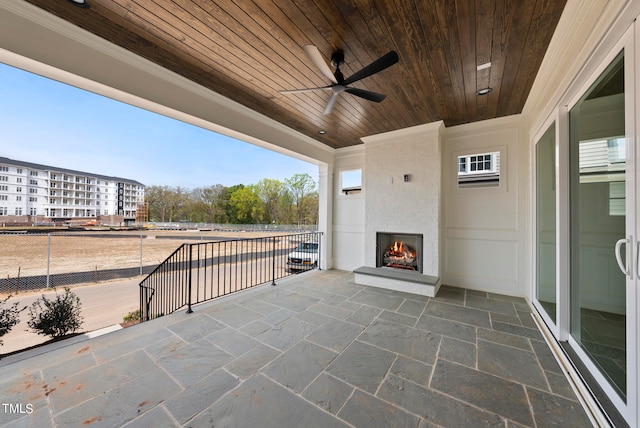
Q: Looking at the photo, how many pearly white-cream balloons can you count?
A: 0